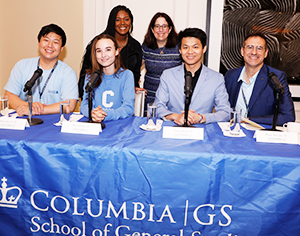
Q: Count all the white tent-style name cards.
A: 4